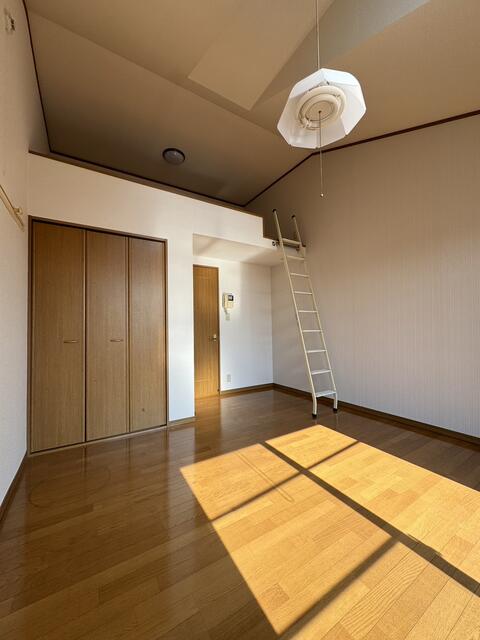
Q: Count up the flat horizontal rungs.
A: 9